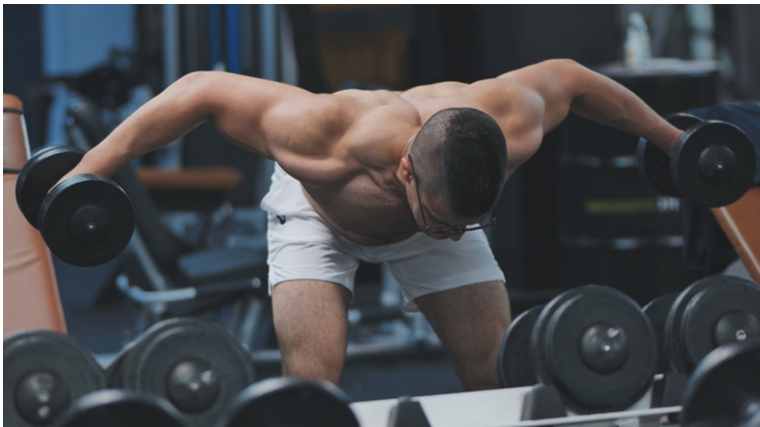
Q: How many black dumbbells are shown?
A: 9